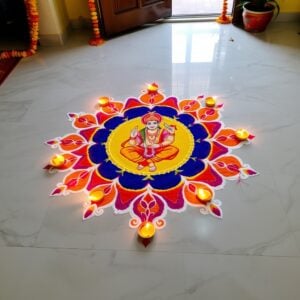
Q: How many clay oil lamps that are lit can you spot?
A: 8